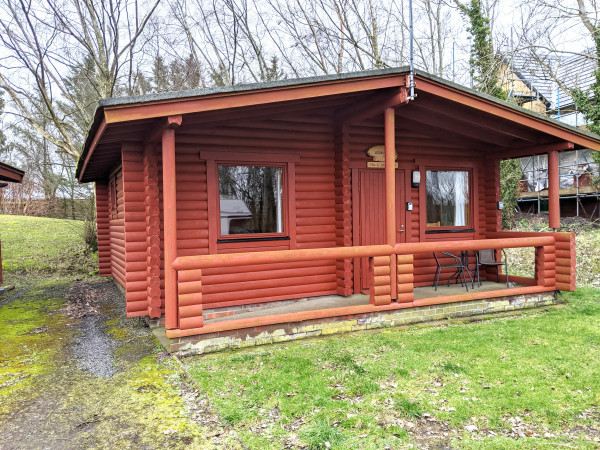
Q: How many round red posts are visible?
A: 3